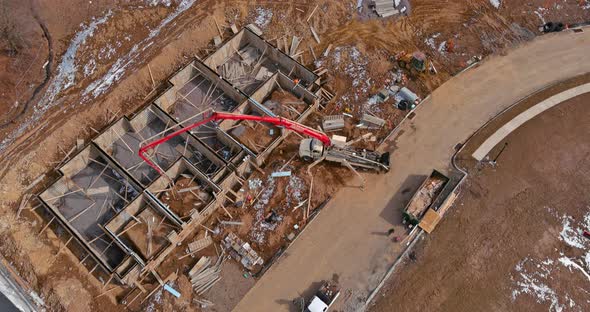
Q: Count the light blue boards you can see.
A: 2